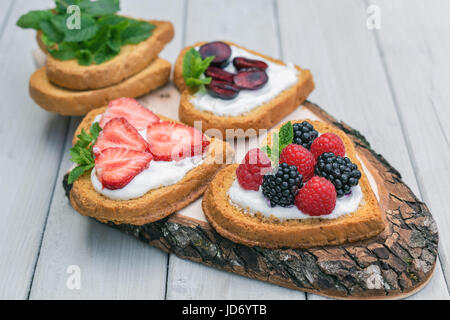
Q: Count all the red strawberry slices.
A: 4